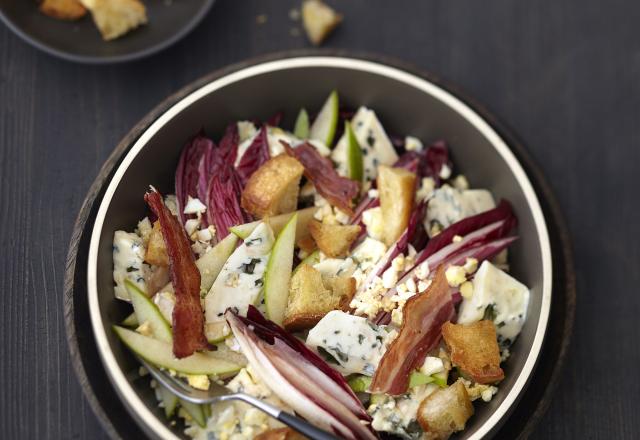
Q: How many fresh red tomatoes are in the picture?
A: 0